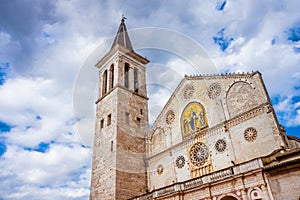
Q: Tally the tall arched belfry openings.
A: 4